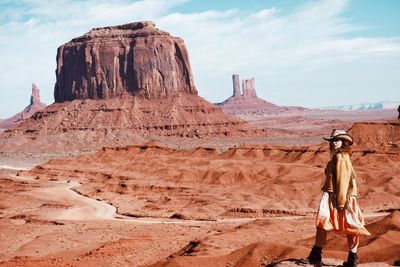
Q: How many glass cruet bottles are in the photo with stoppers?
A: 0